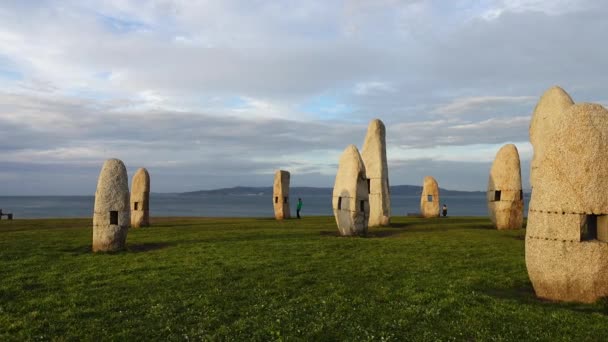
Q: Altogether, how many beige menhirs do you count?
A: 9